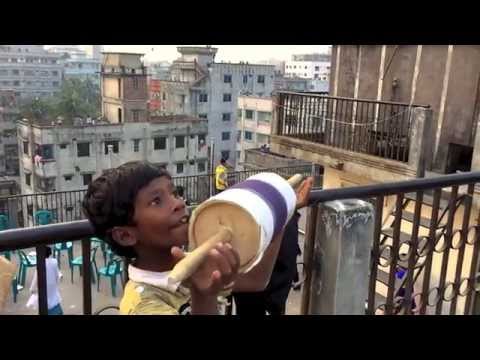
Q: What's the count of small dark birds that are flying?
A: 1